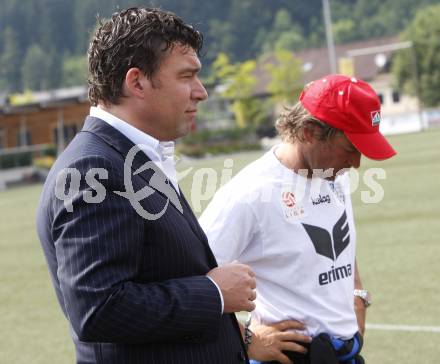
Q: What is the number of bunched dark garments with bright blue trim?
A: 1